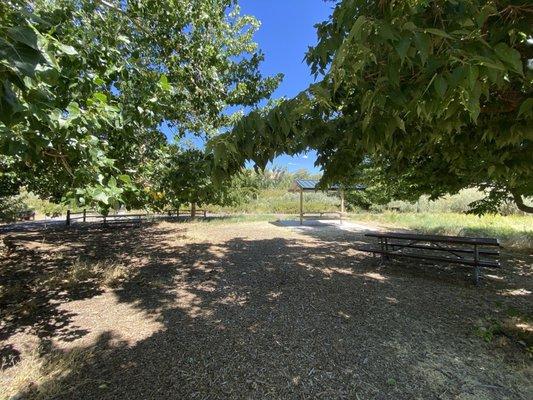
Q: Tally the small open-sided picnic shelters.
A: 1